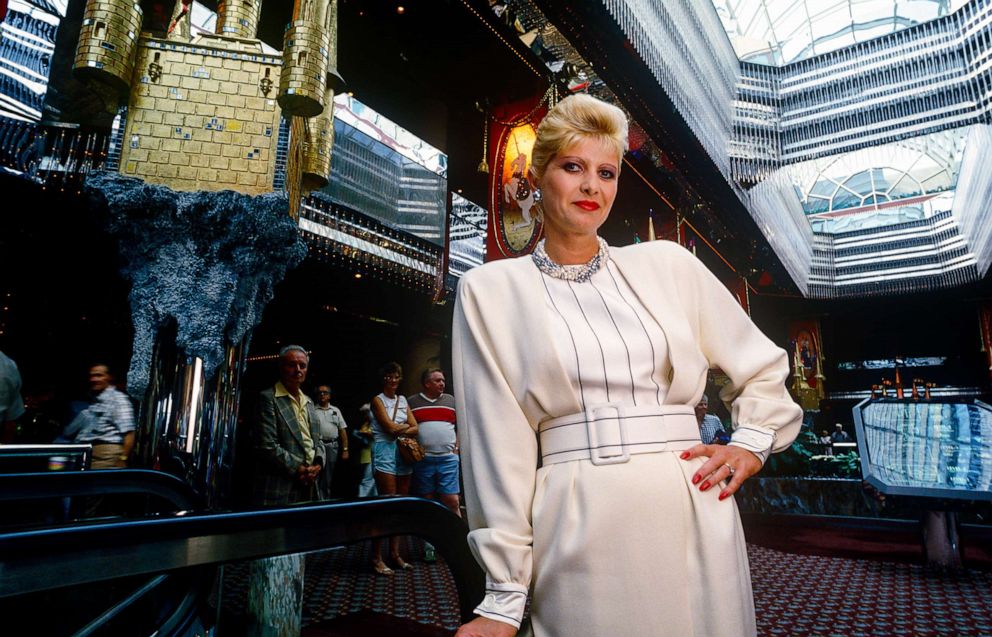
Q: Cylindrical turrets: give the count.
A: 4